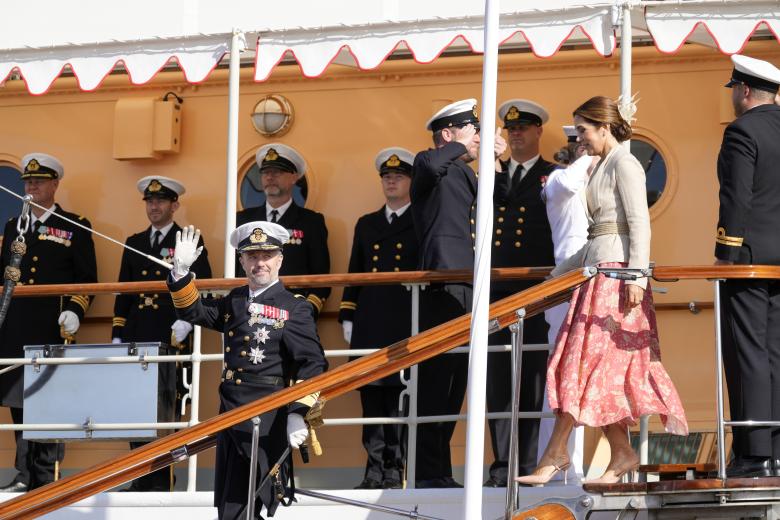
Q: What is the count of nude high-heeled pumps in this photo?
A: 2